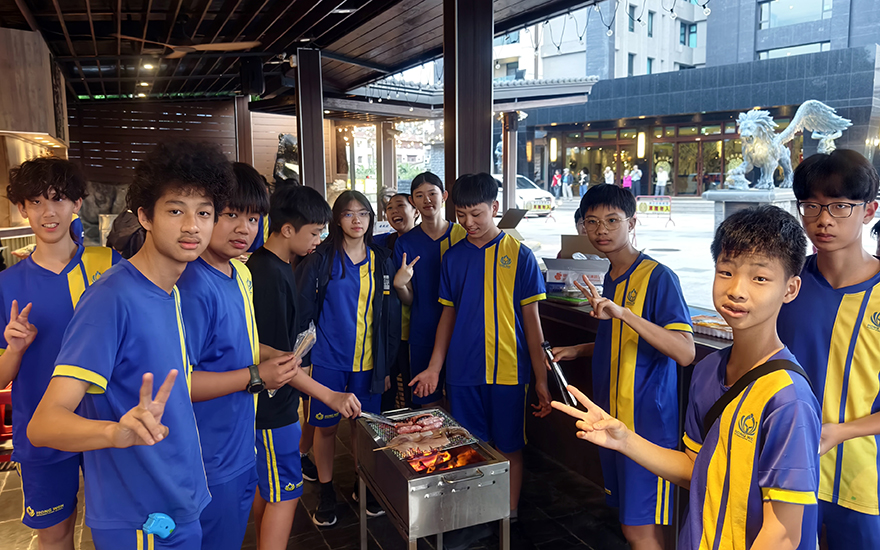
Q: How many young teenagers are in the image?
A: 11